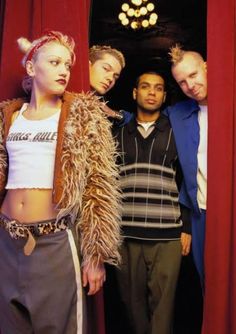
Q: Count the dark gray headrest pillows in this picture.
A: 0